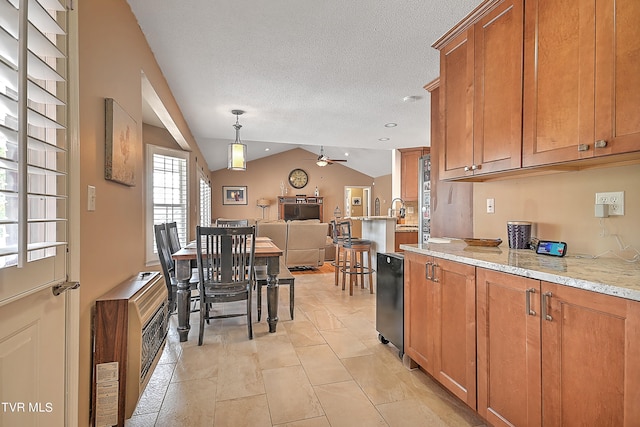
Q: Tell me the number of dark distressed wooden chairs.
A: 4